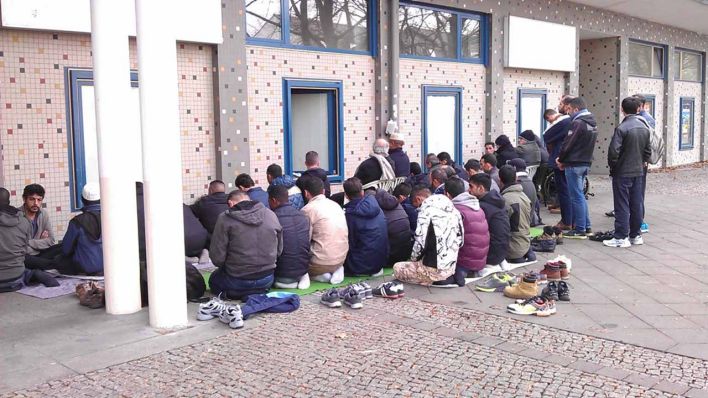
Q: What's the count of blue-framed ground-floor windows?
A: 6